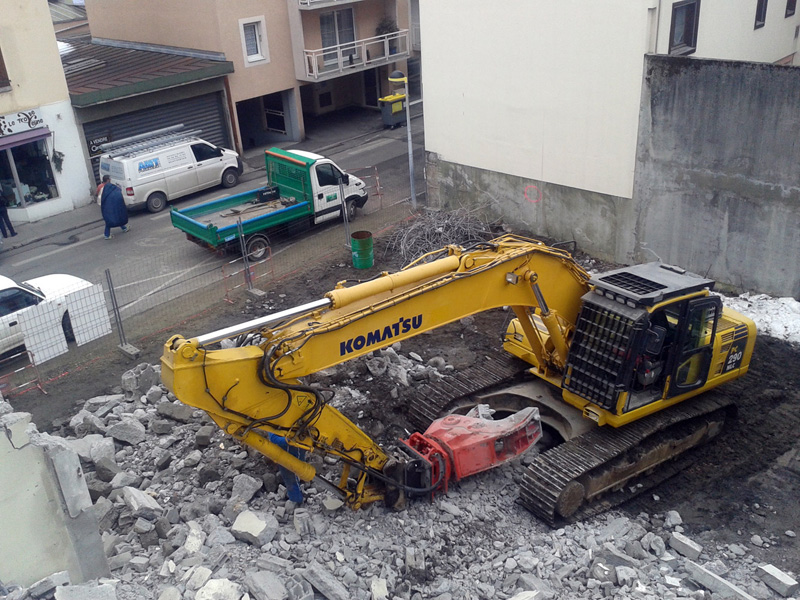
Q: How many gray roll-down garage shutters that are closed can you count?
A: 1